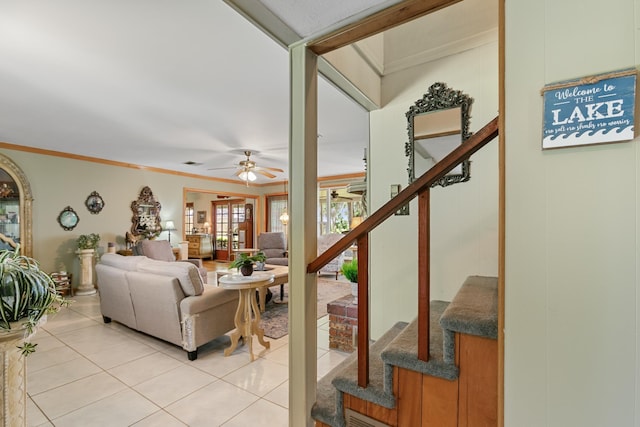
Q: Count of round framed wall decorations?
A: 2